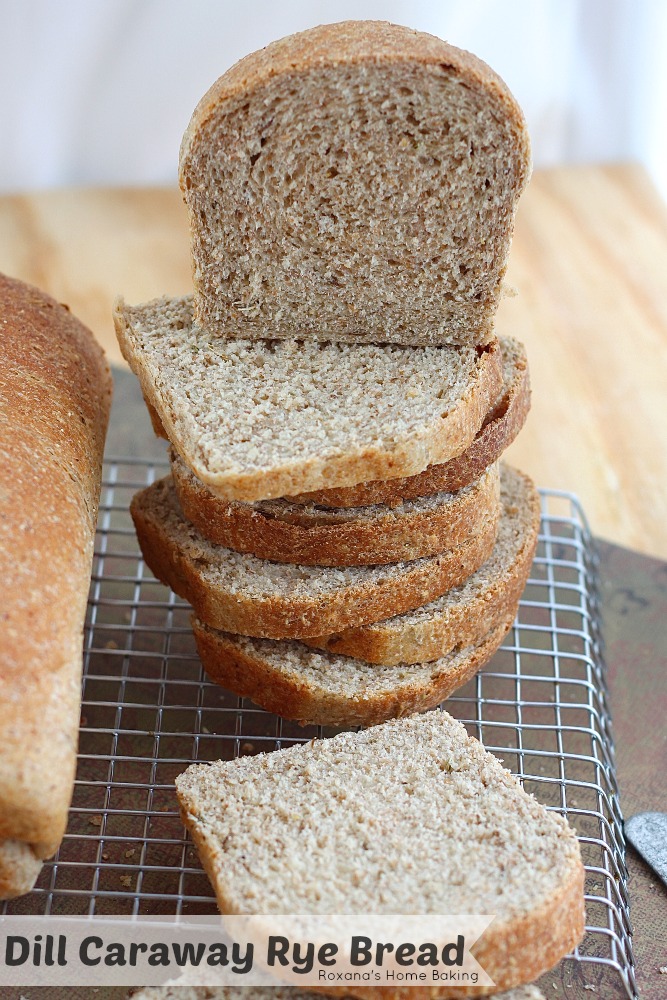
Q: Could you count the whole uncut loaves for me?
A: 1